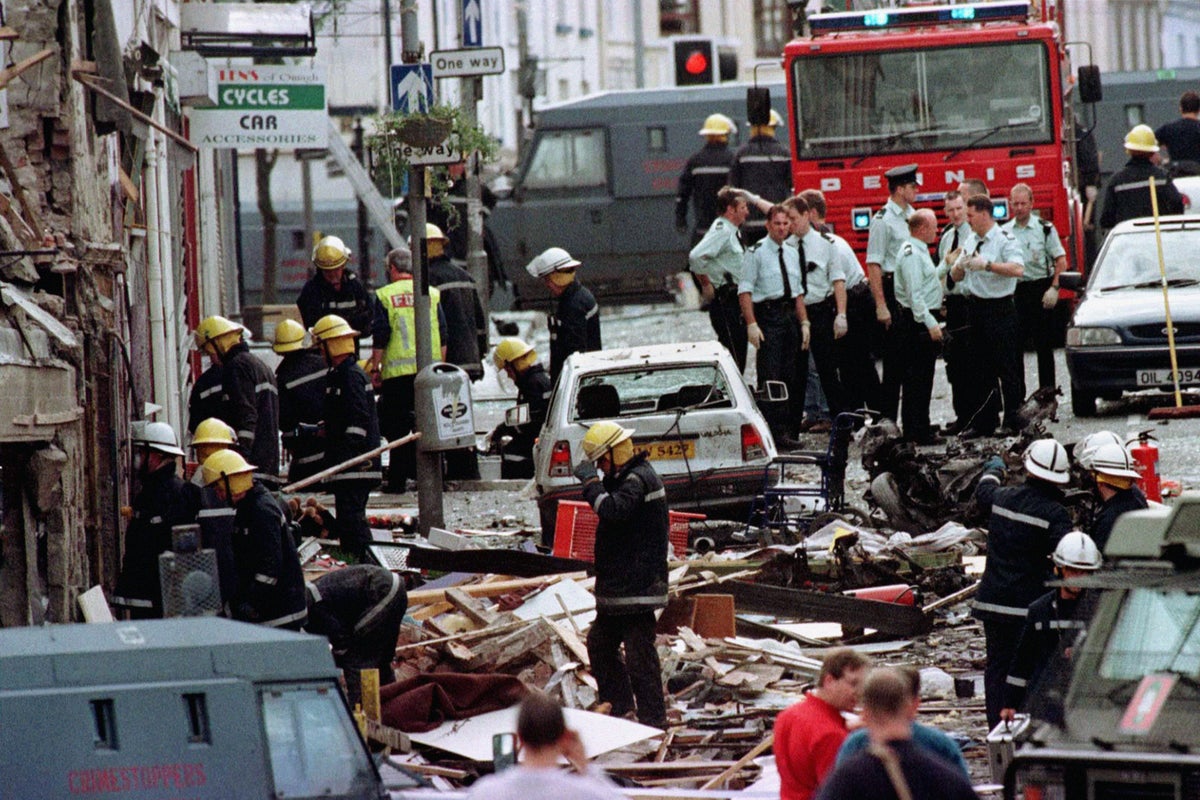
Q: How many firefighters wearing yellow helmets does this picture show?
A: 12